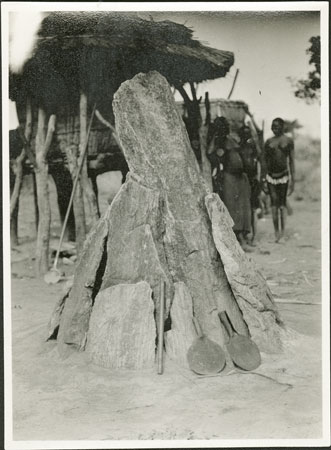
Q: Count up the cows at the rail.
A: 0